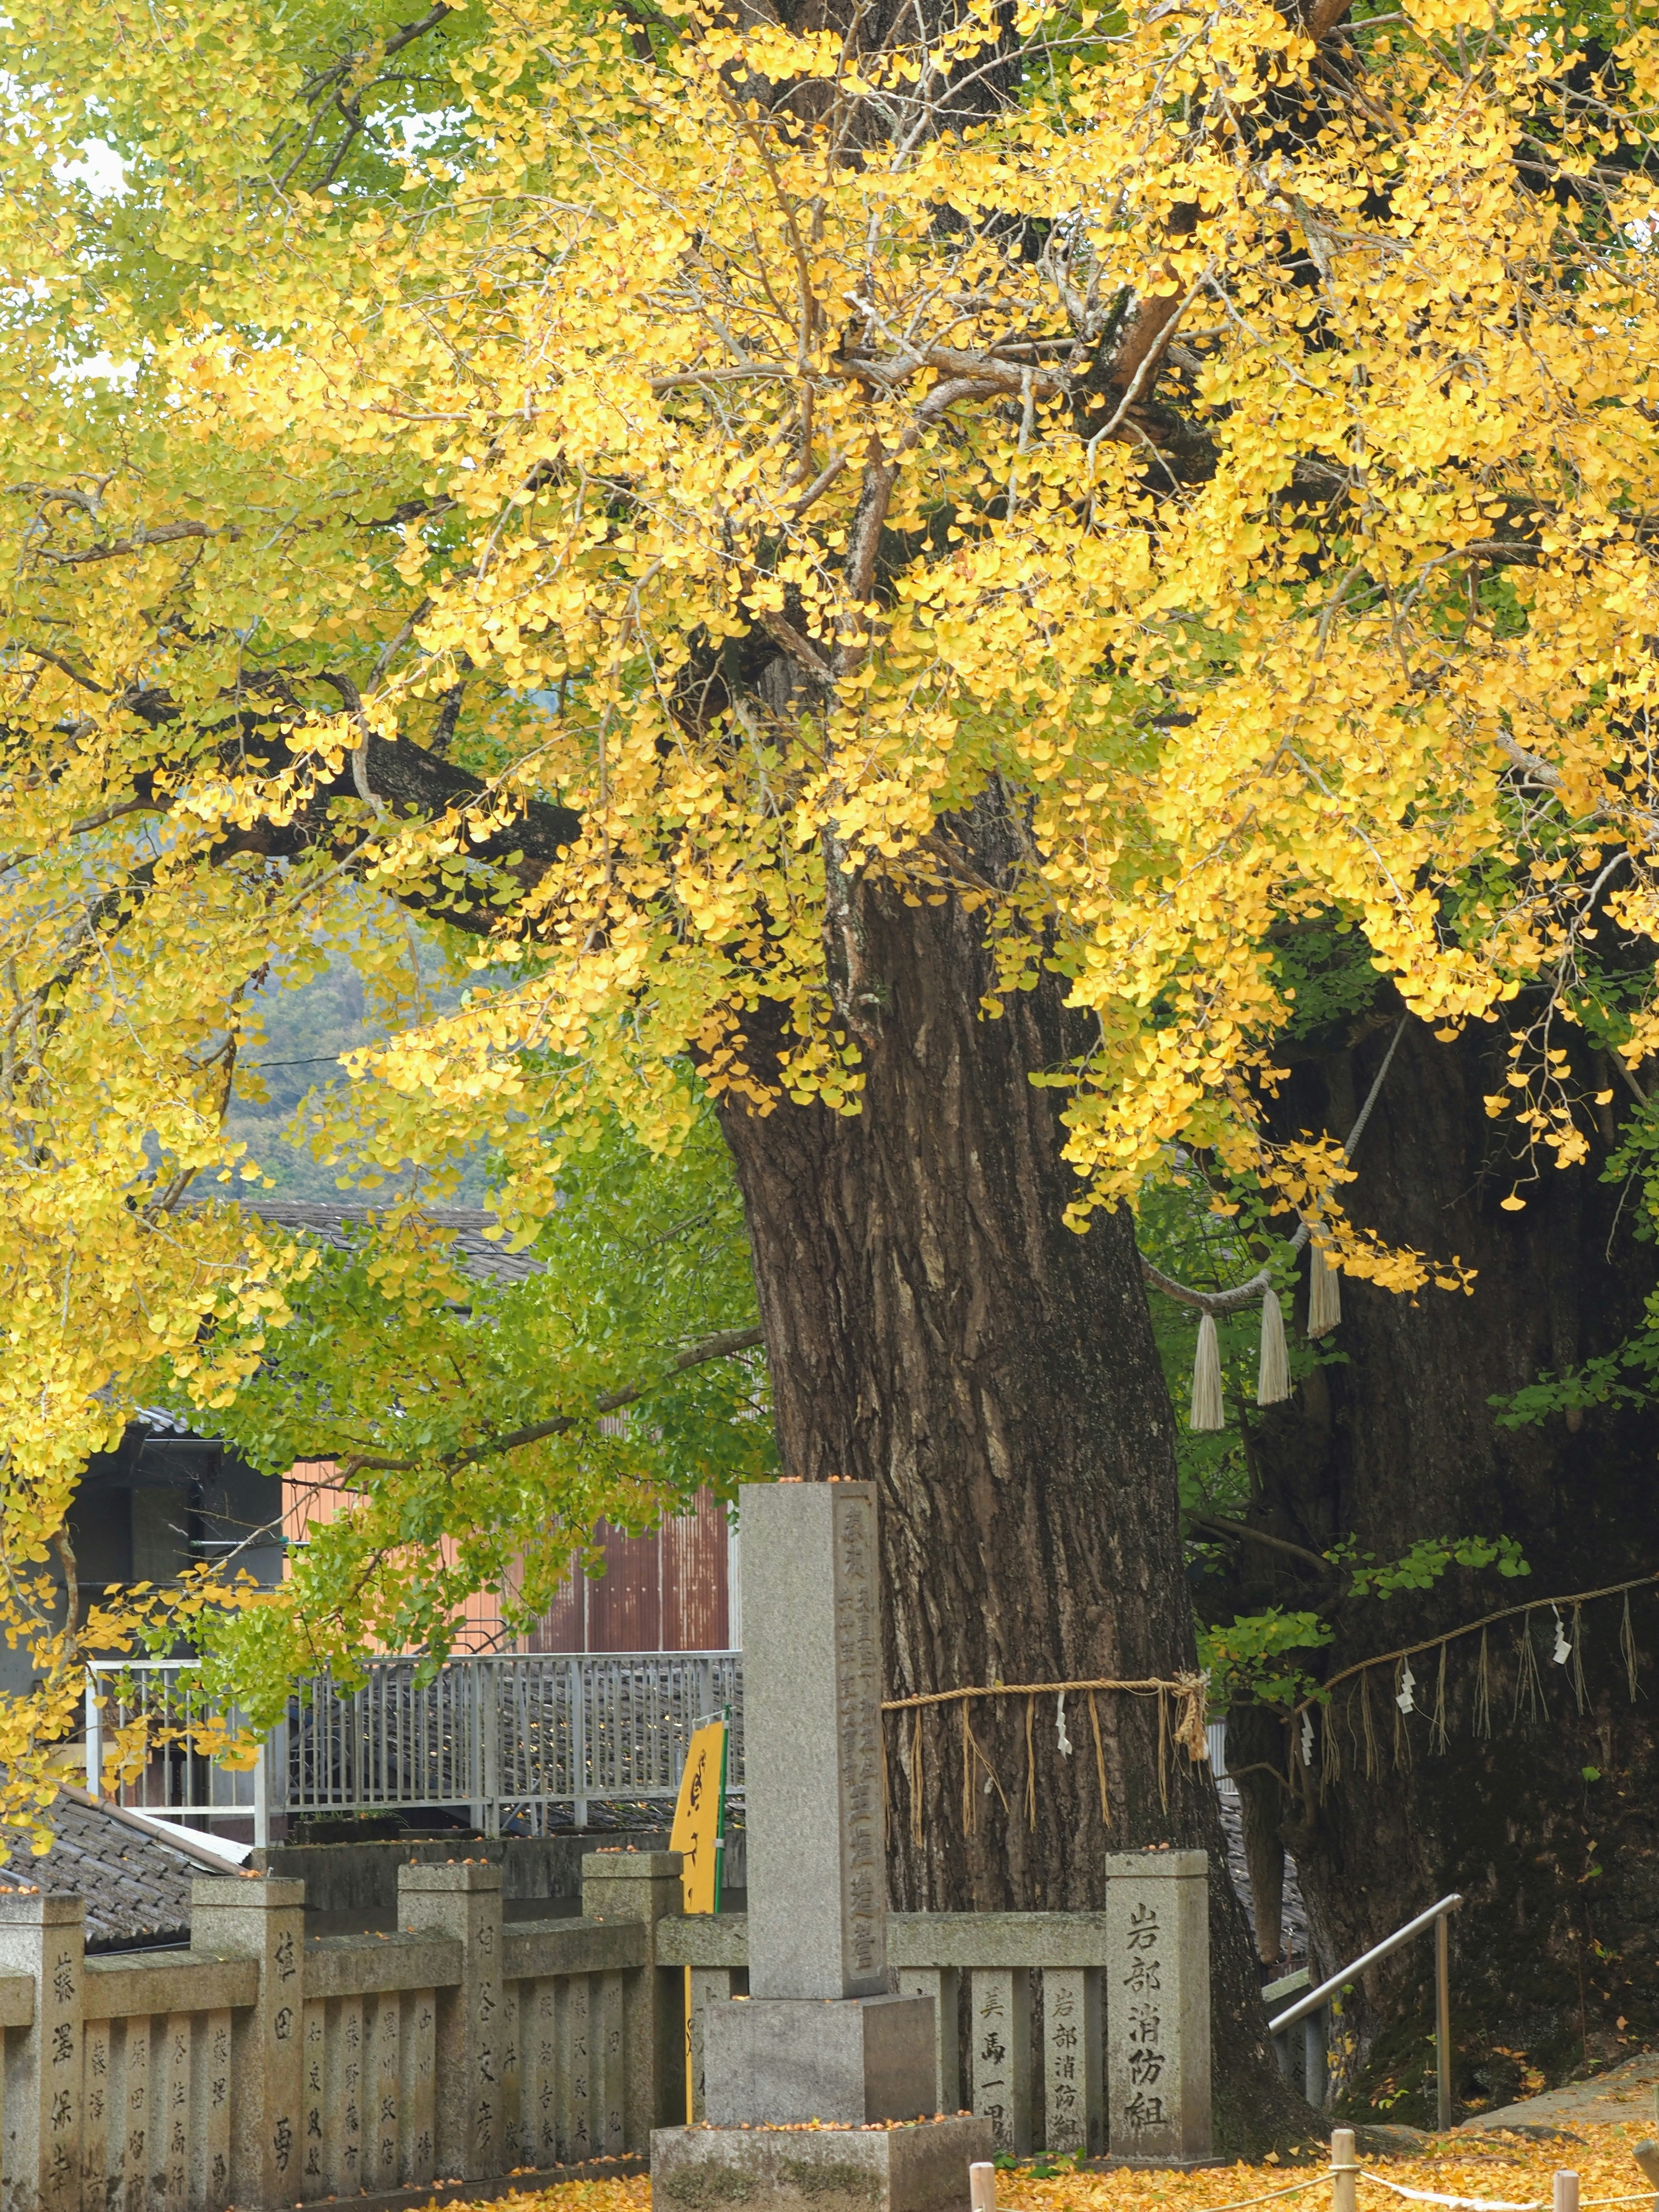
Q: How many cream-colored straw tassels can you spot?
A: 3